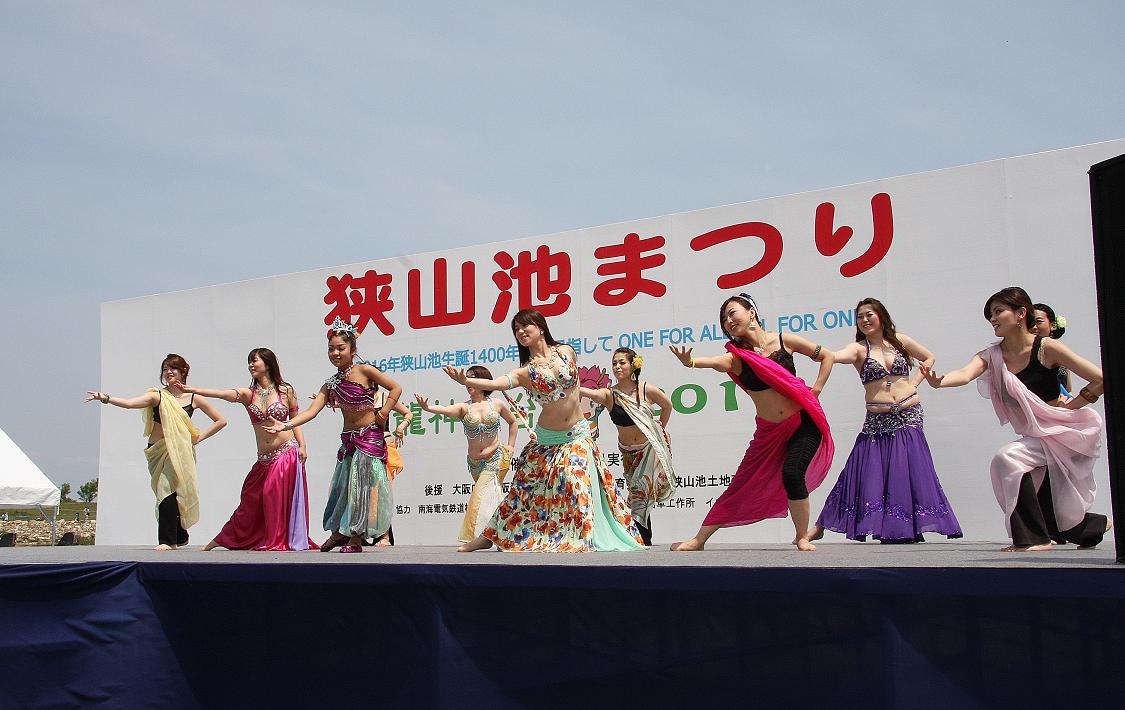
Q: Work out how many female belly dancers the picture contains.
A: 11